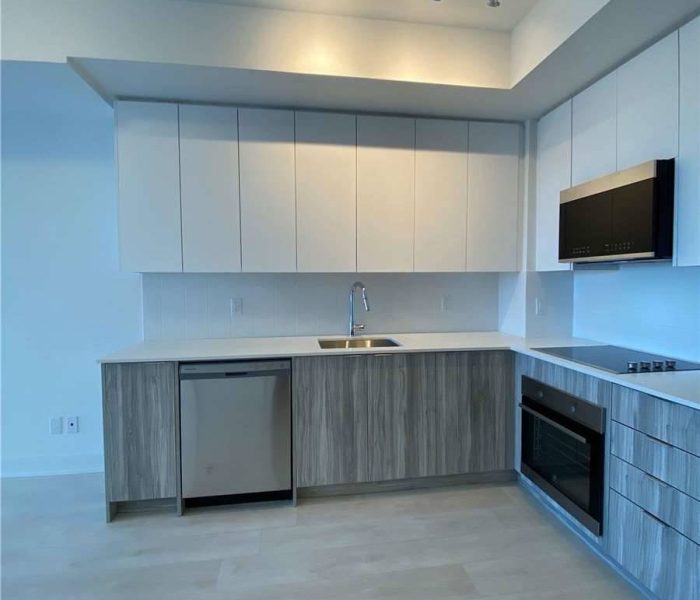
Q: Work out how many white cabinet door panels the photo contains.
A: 11